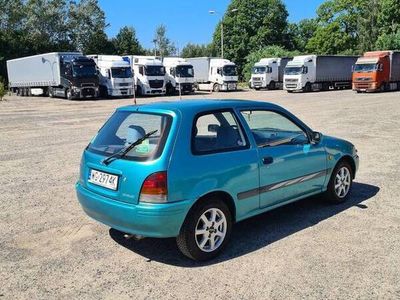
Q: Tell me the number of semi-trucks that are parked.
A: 8